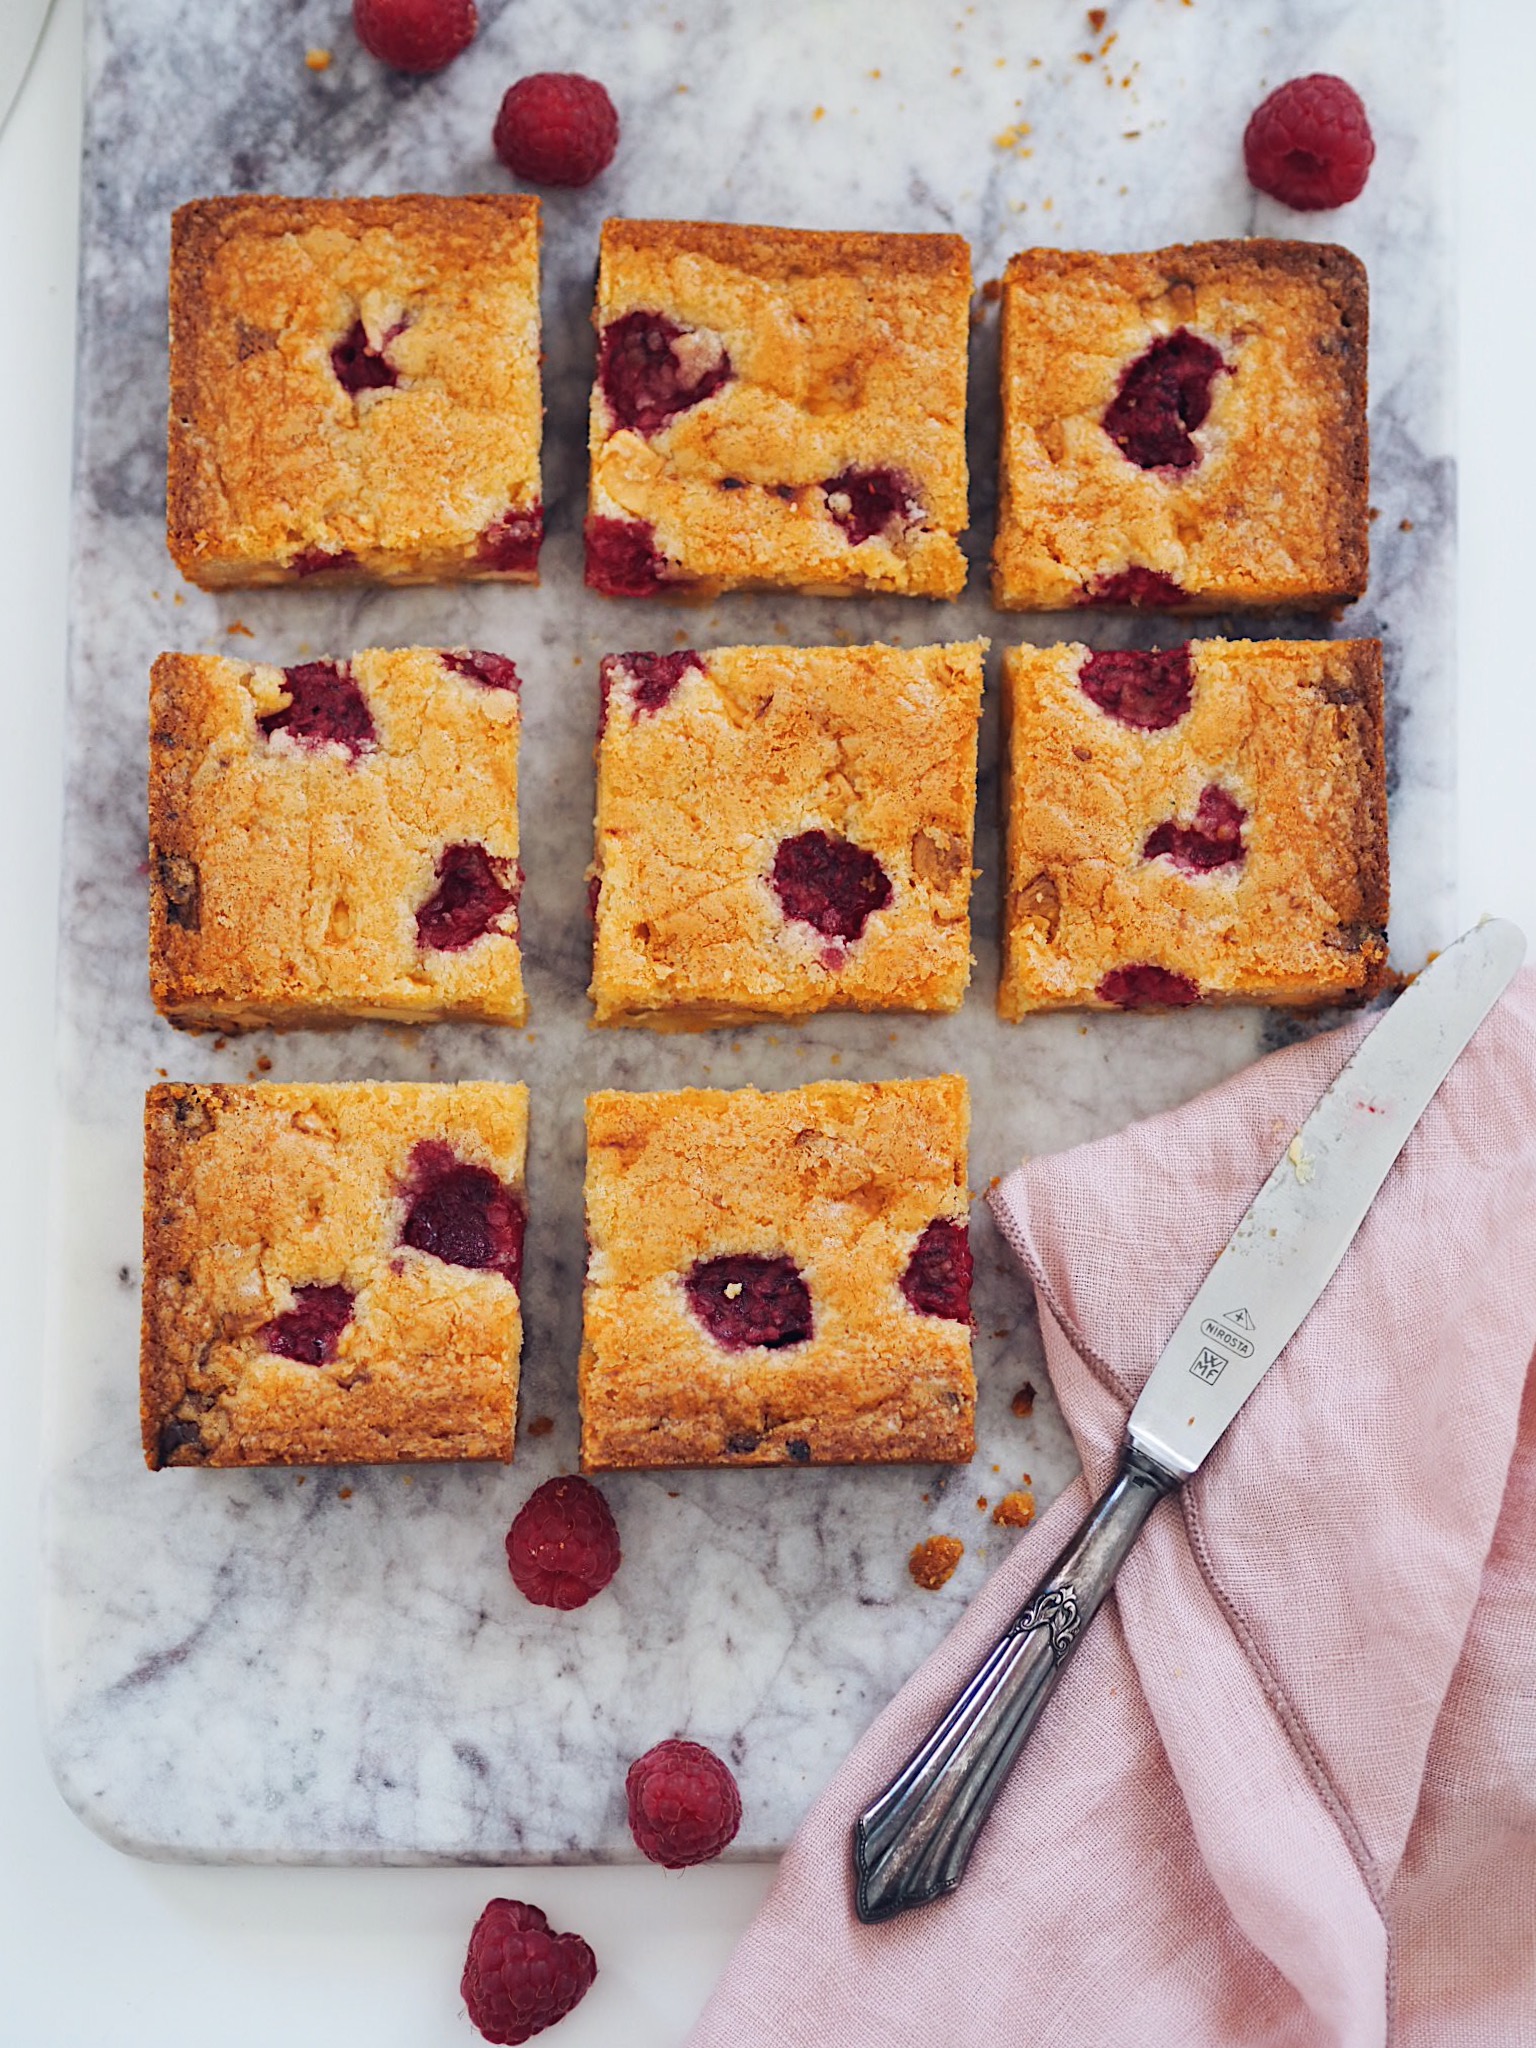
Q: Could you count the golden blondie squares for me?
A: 8